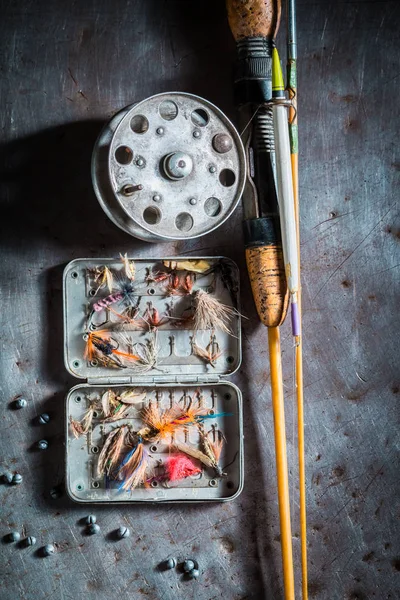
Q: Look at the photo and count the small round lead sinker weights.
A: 15